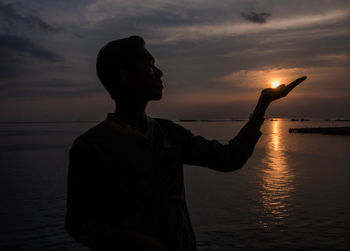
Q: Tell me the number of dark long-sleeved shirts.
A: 1